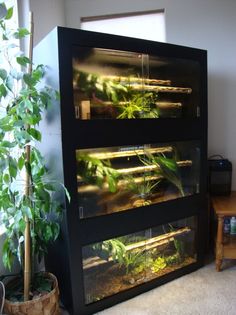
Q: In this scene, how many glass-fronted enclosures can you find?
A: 3